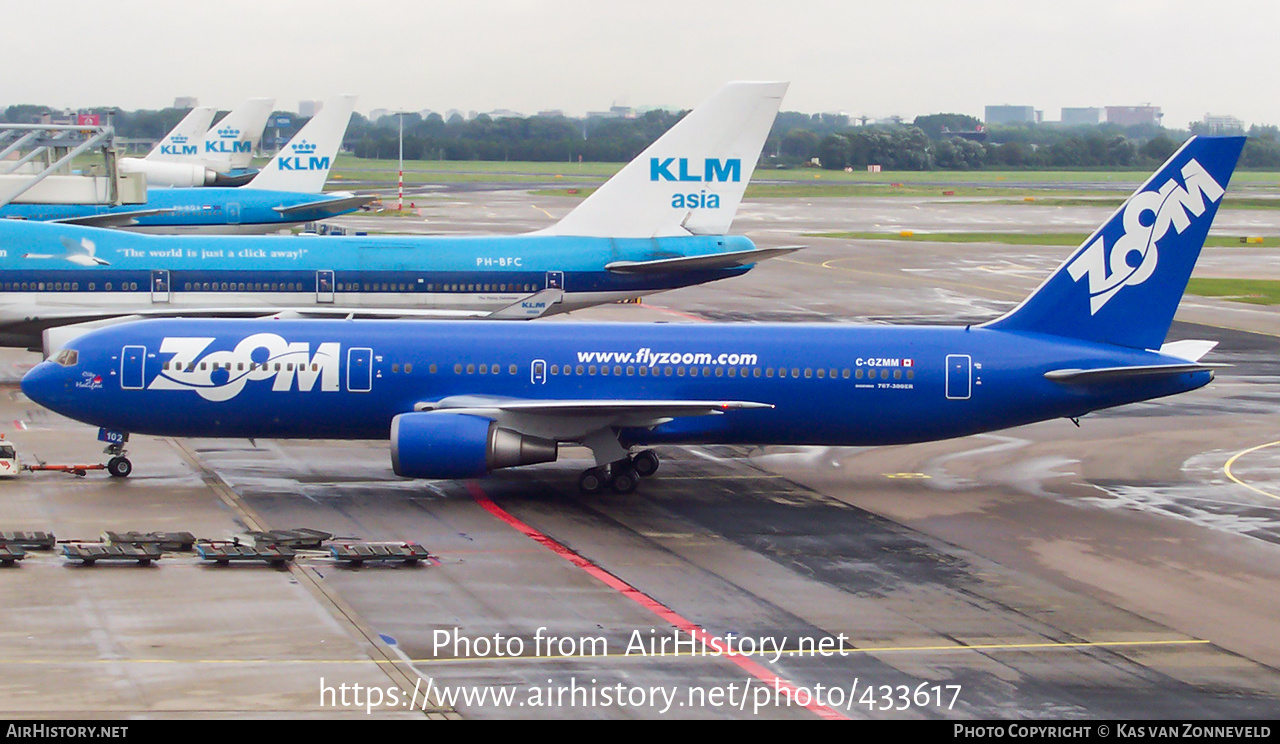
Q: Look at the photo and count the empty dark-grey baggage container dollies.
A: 7